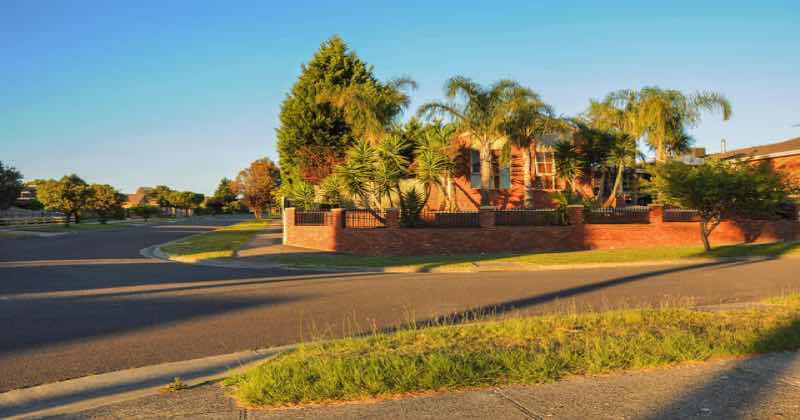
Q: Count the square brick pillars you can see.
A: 6